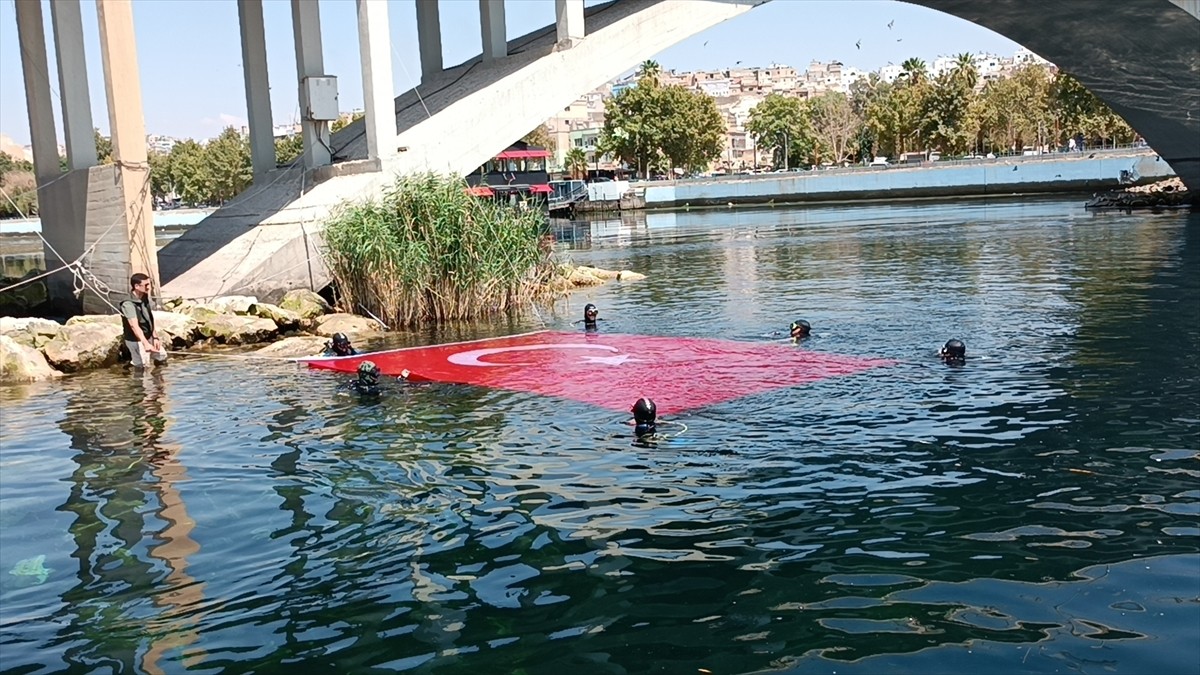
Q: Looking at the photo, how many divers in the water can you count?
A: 6